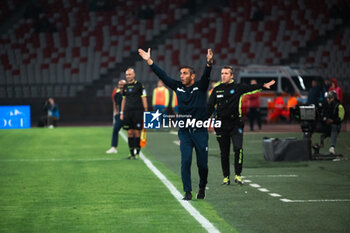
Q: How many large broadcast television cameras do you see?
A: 1